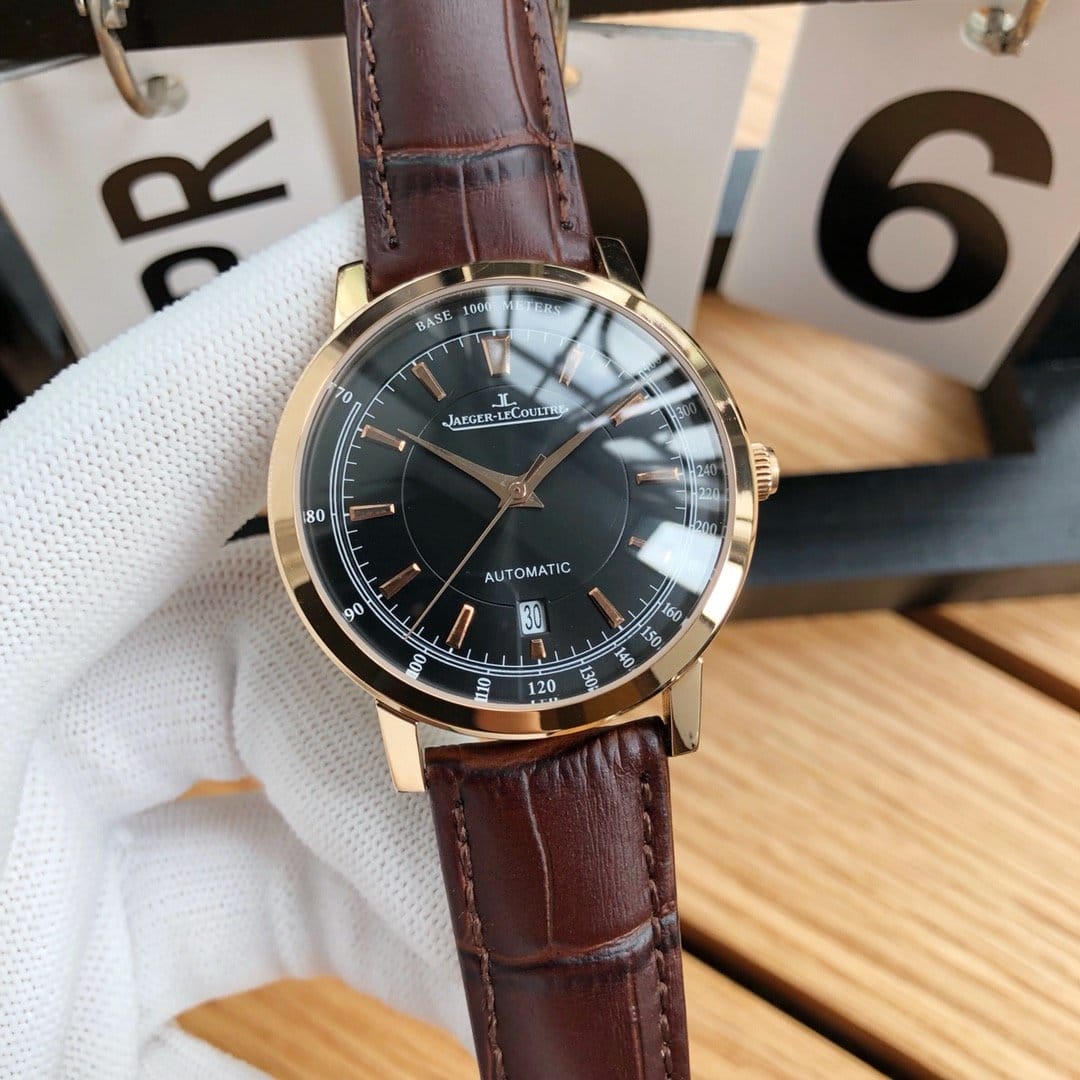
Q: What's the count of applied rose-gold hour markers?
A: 12